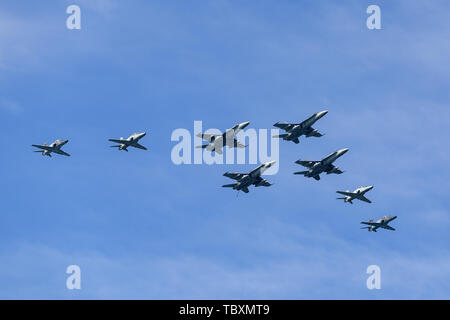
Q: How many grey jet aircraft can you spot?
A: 8